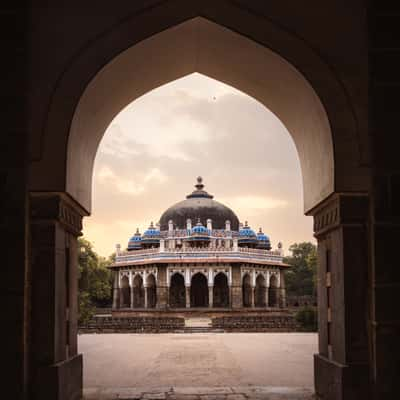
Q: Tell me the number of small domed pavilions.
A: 5